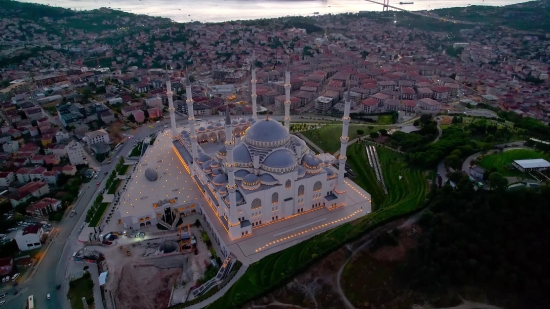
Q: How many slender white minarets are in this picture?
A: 6